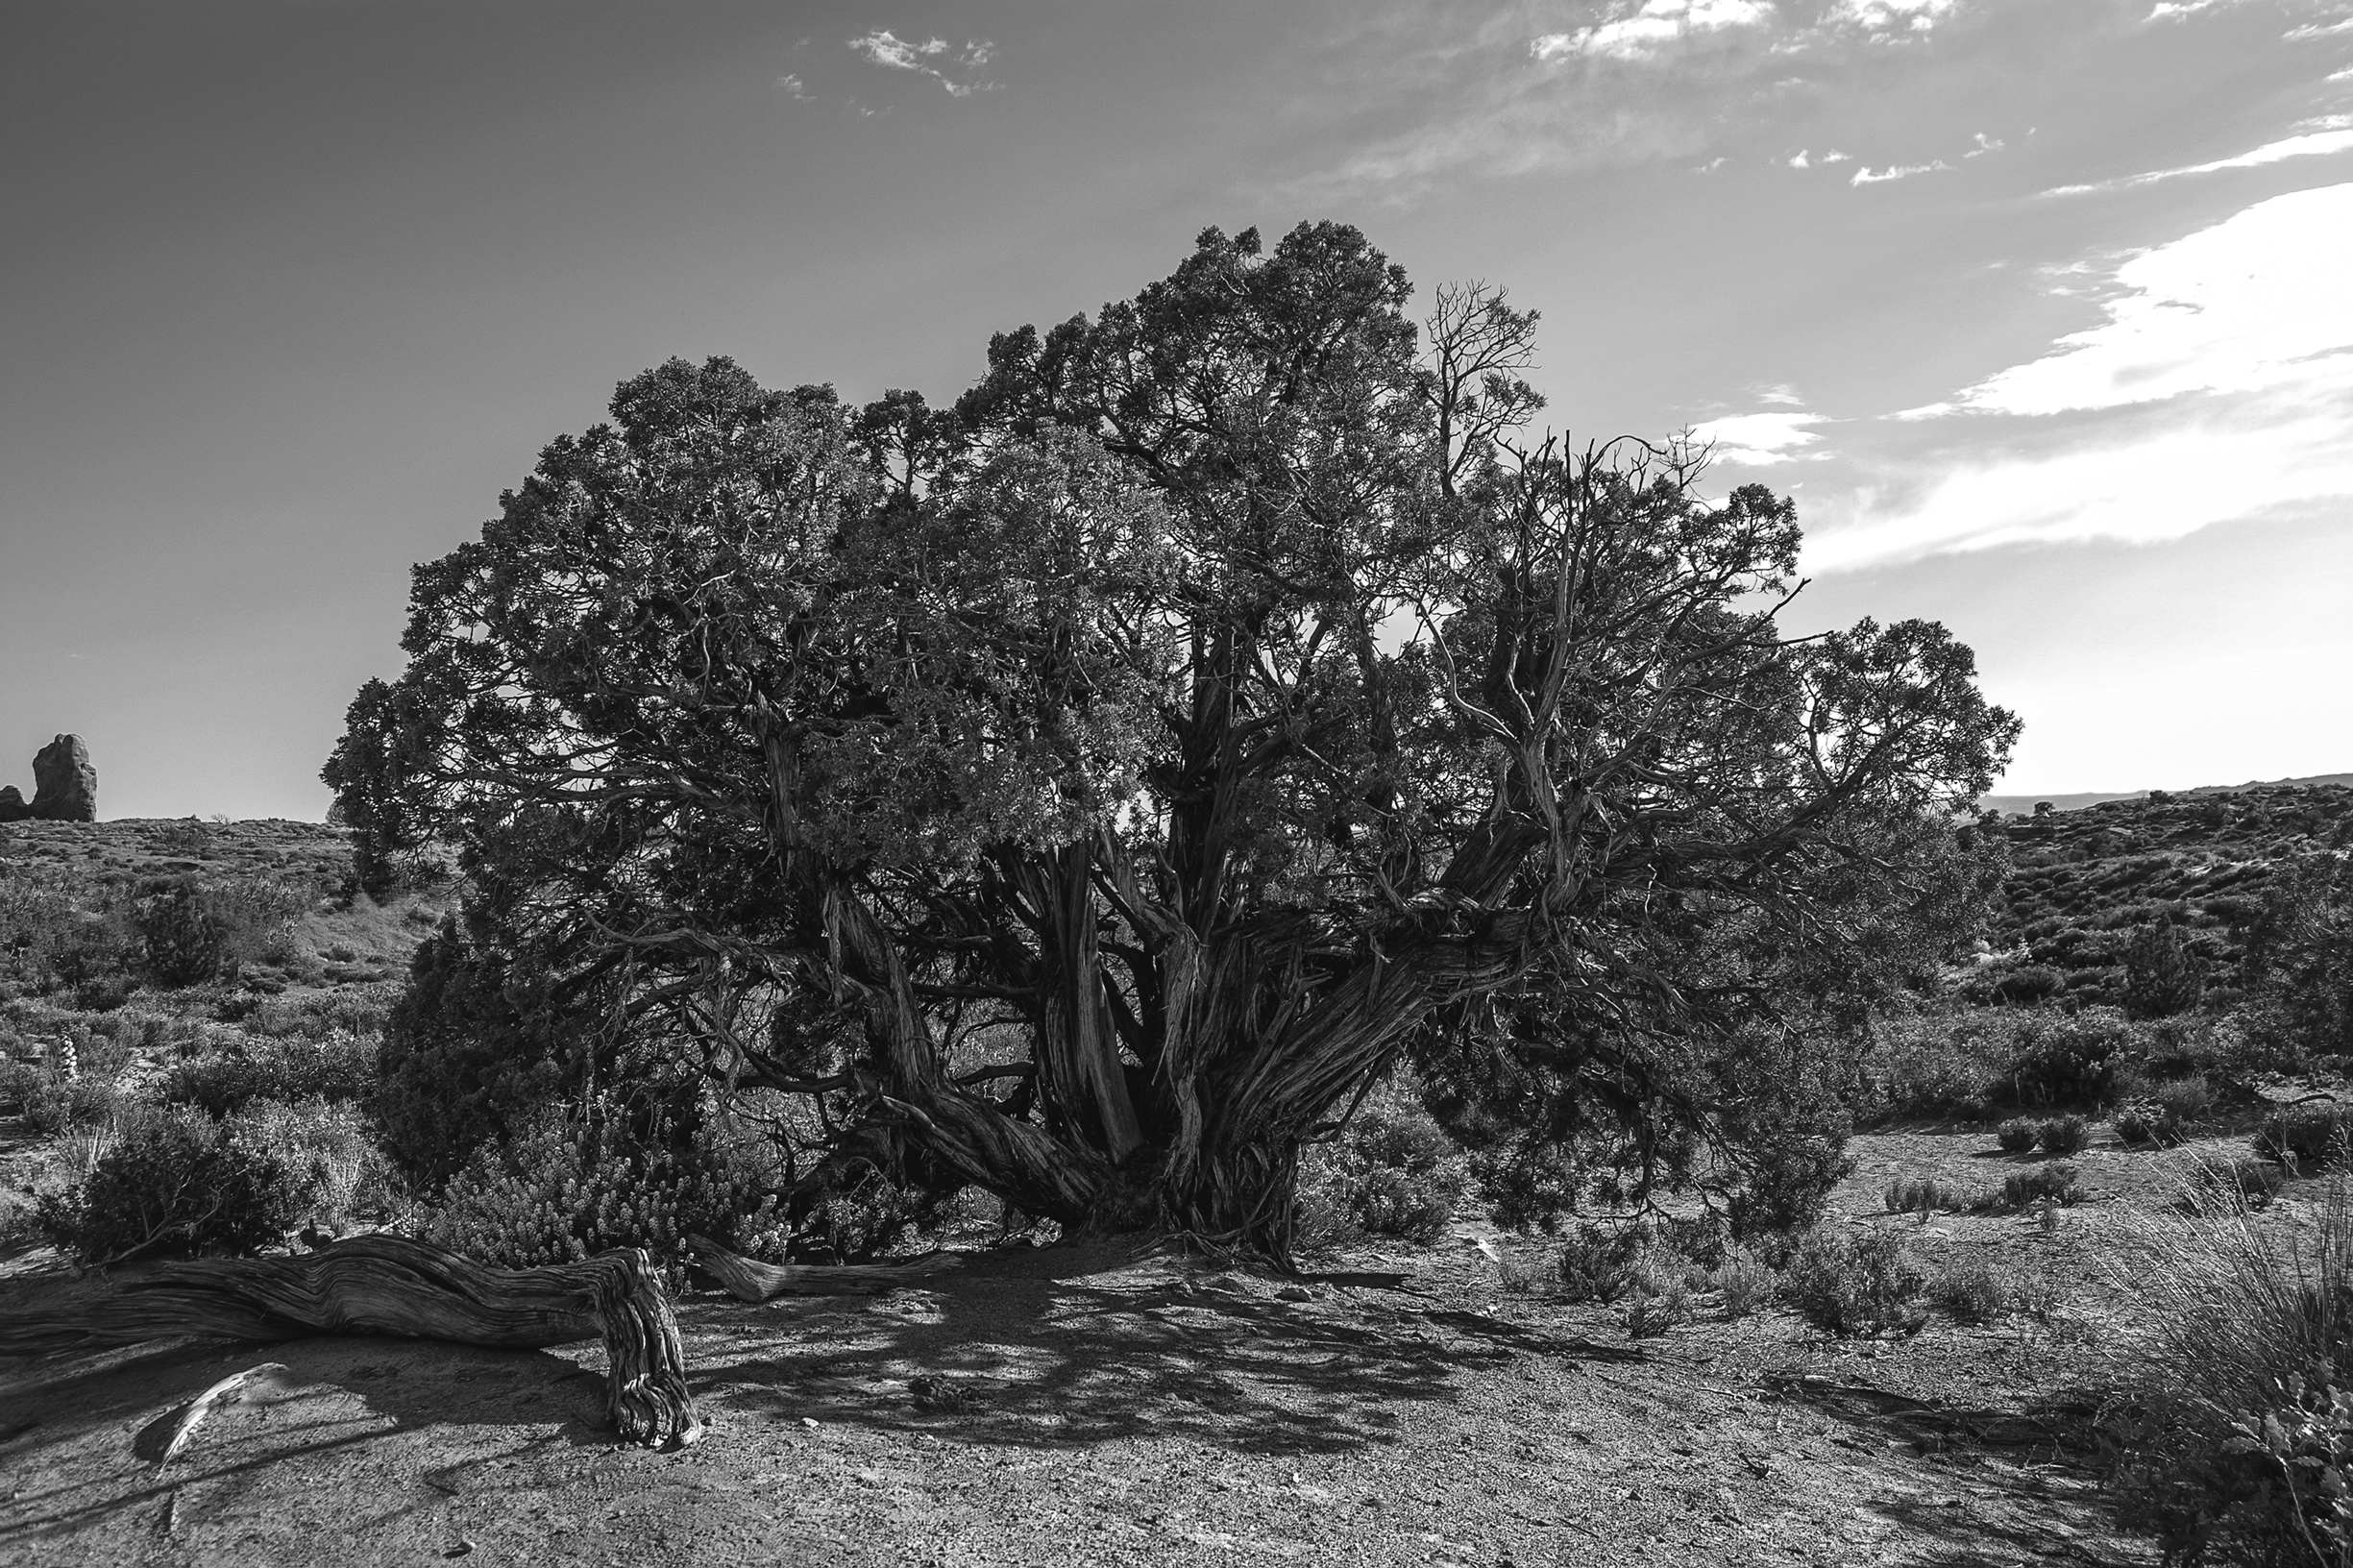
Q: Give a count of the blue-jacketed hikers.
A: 0